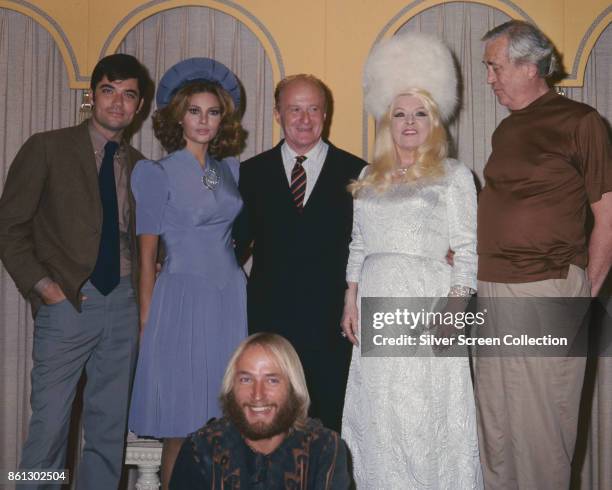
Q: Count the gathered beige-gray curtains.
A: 4